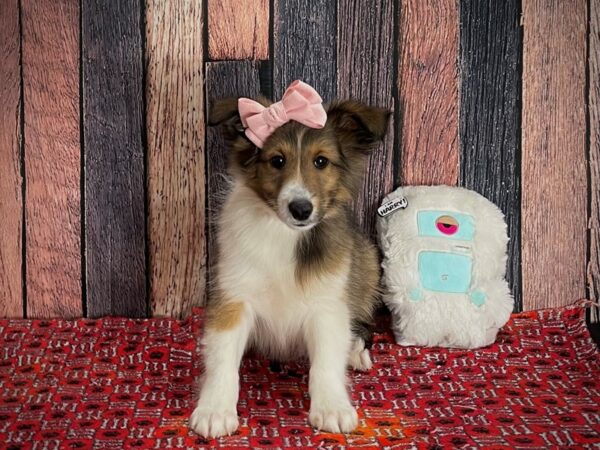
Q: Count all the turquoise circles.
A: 2